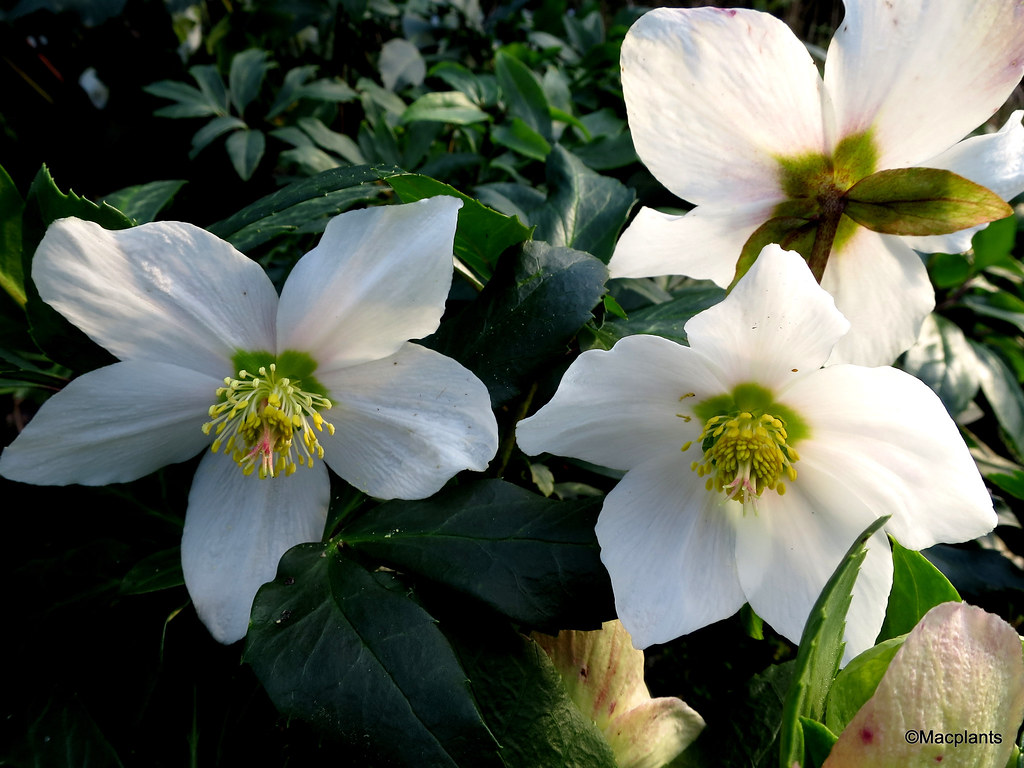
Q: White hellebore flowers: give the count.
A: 3